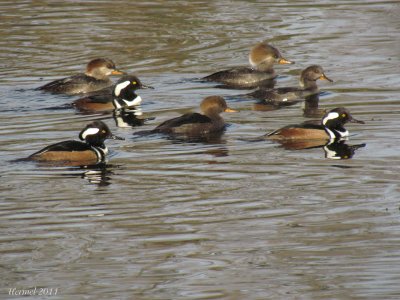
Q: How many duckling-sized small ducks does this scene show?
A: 0